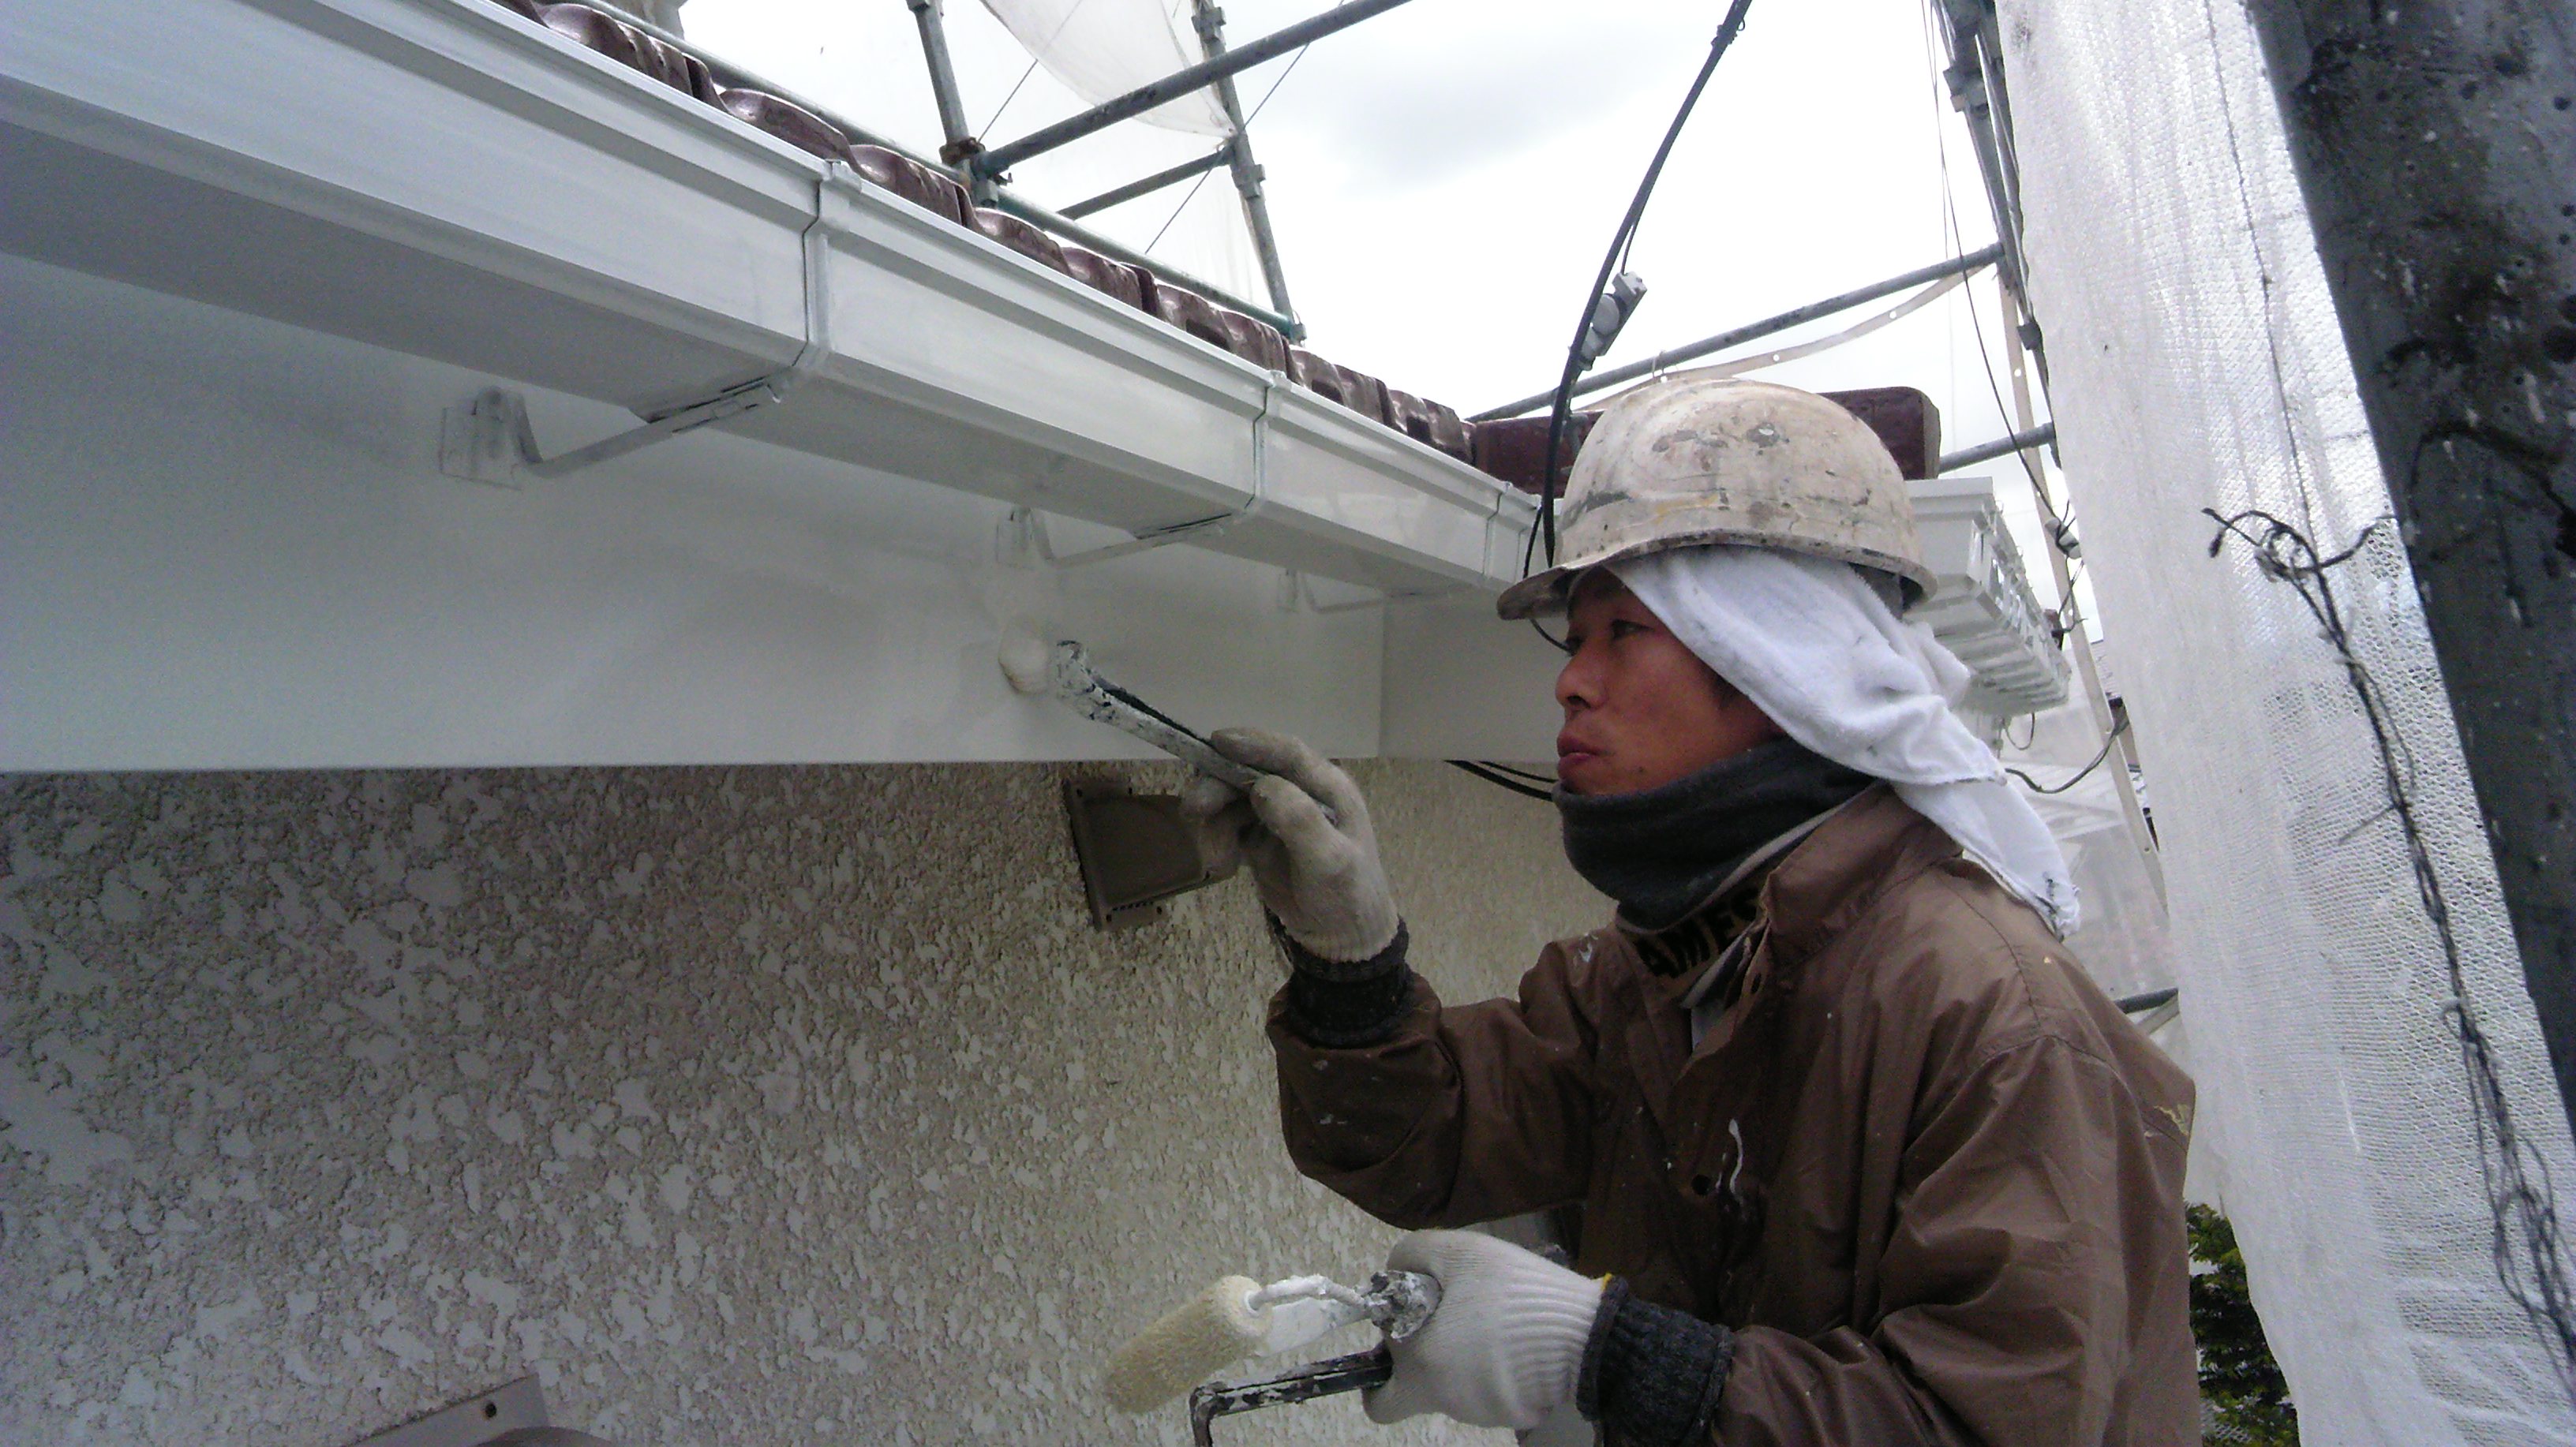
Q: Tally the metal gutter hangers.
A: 3